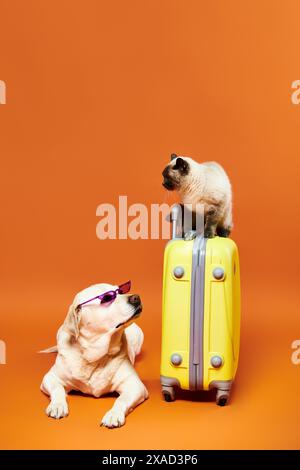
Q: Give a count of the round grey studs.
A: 4